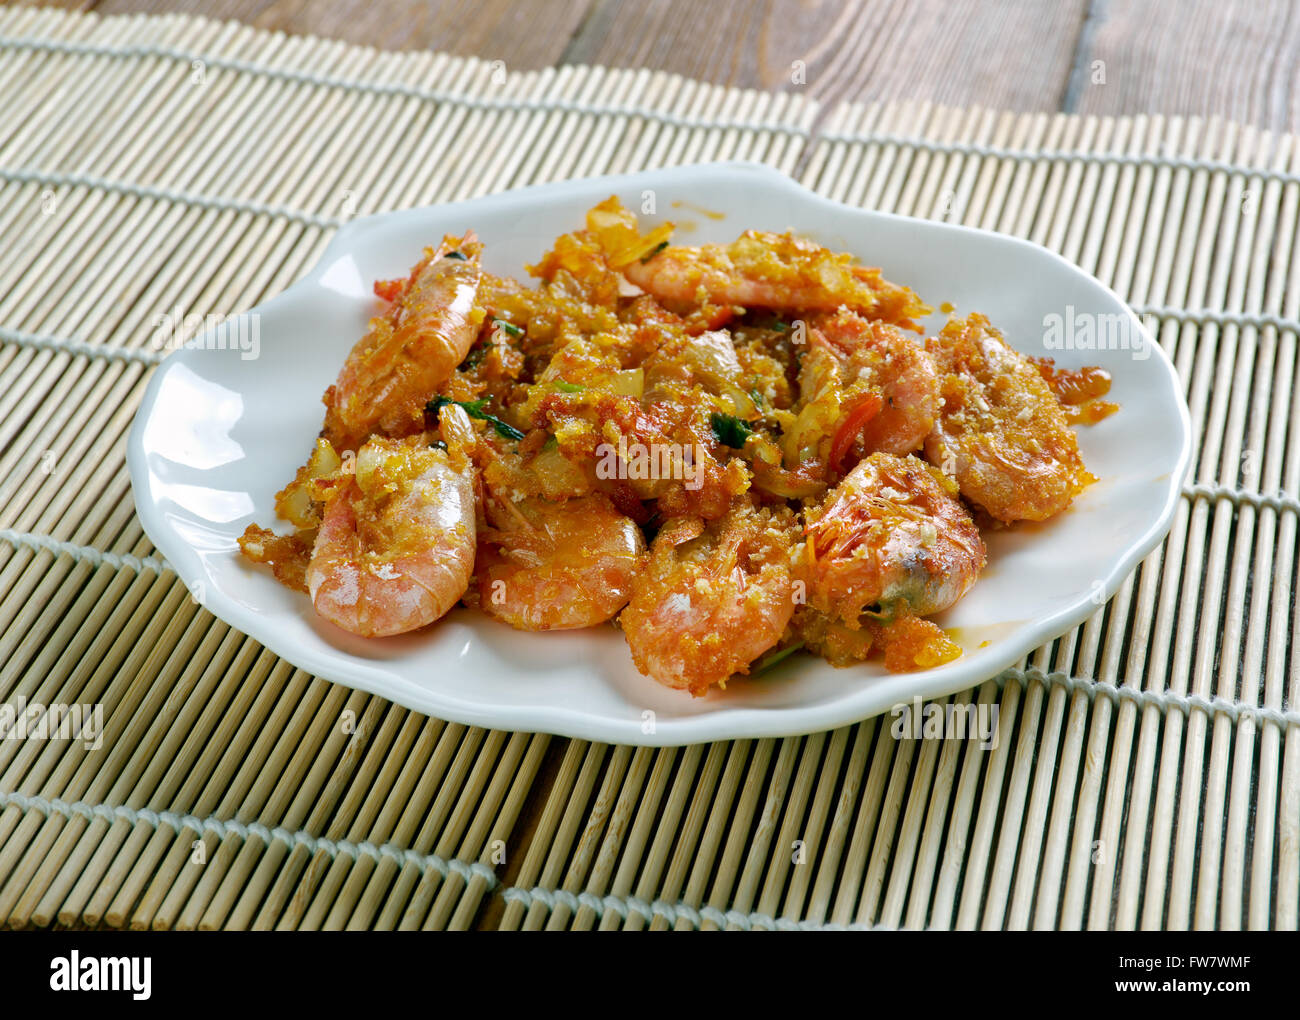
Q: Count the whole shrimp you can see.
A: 8